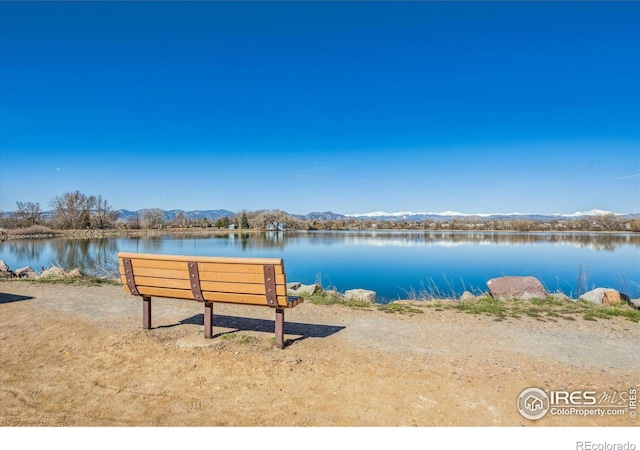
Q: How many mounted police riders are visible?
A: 0